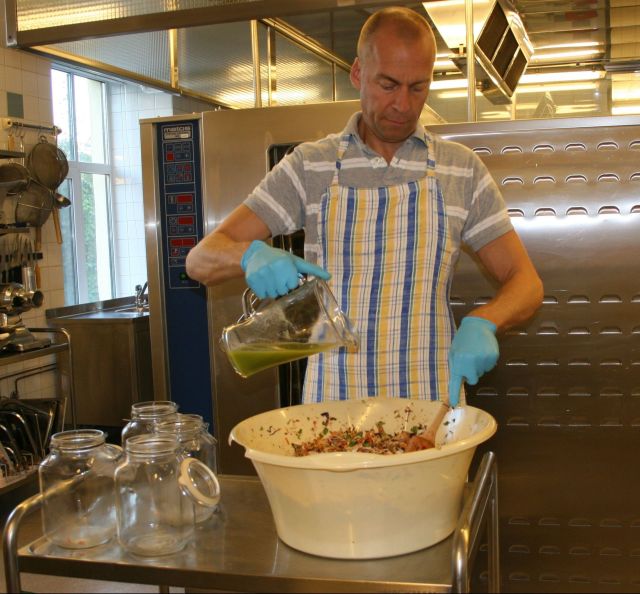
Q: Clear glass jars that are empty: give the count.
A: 4